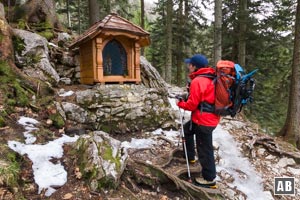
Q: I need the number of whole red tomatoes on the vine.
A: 0